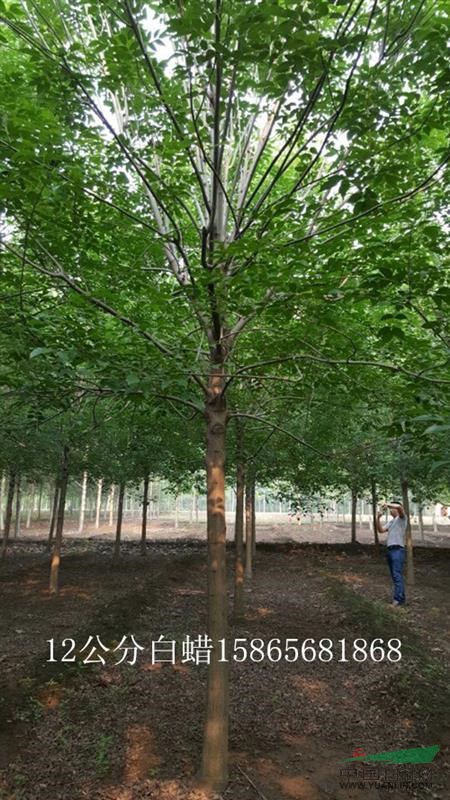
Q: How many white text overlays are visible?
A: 1